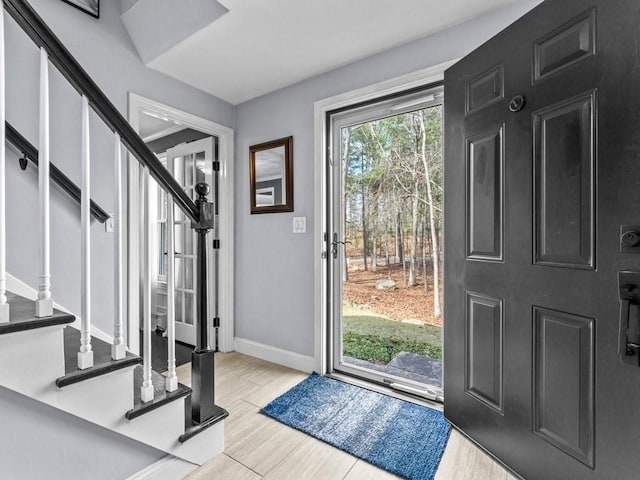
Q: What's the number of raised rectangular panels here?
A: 6